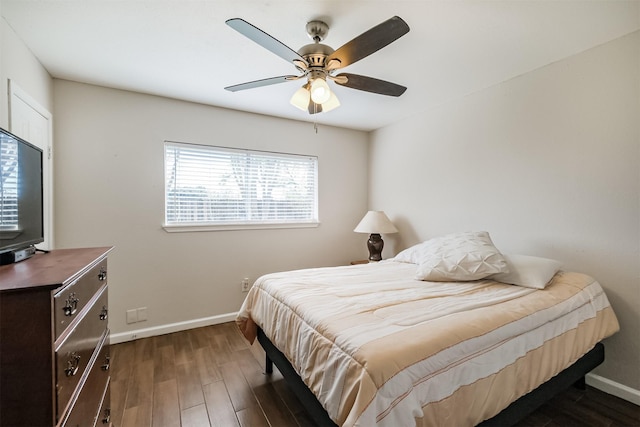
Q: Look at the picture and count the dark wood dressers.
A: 1